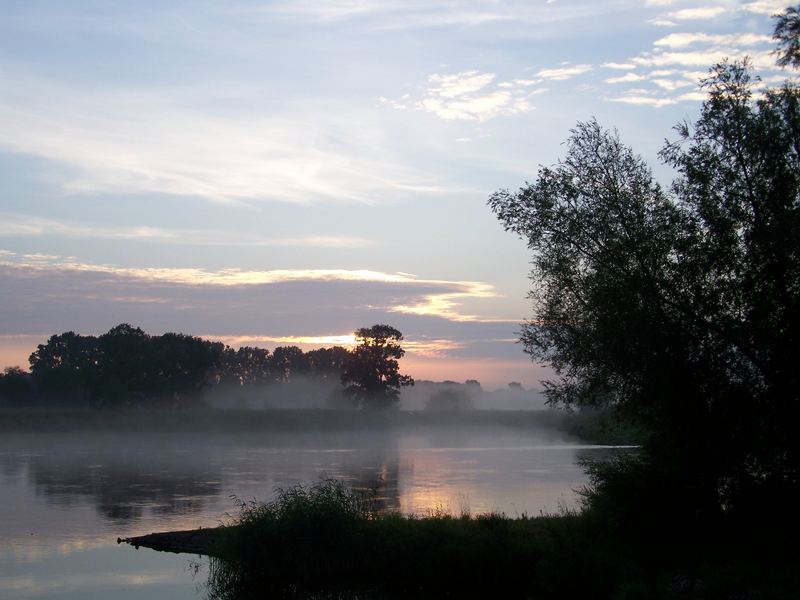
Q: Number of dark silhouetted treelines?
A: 2